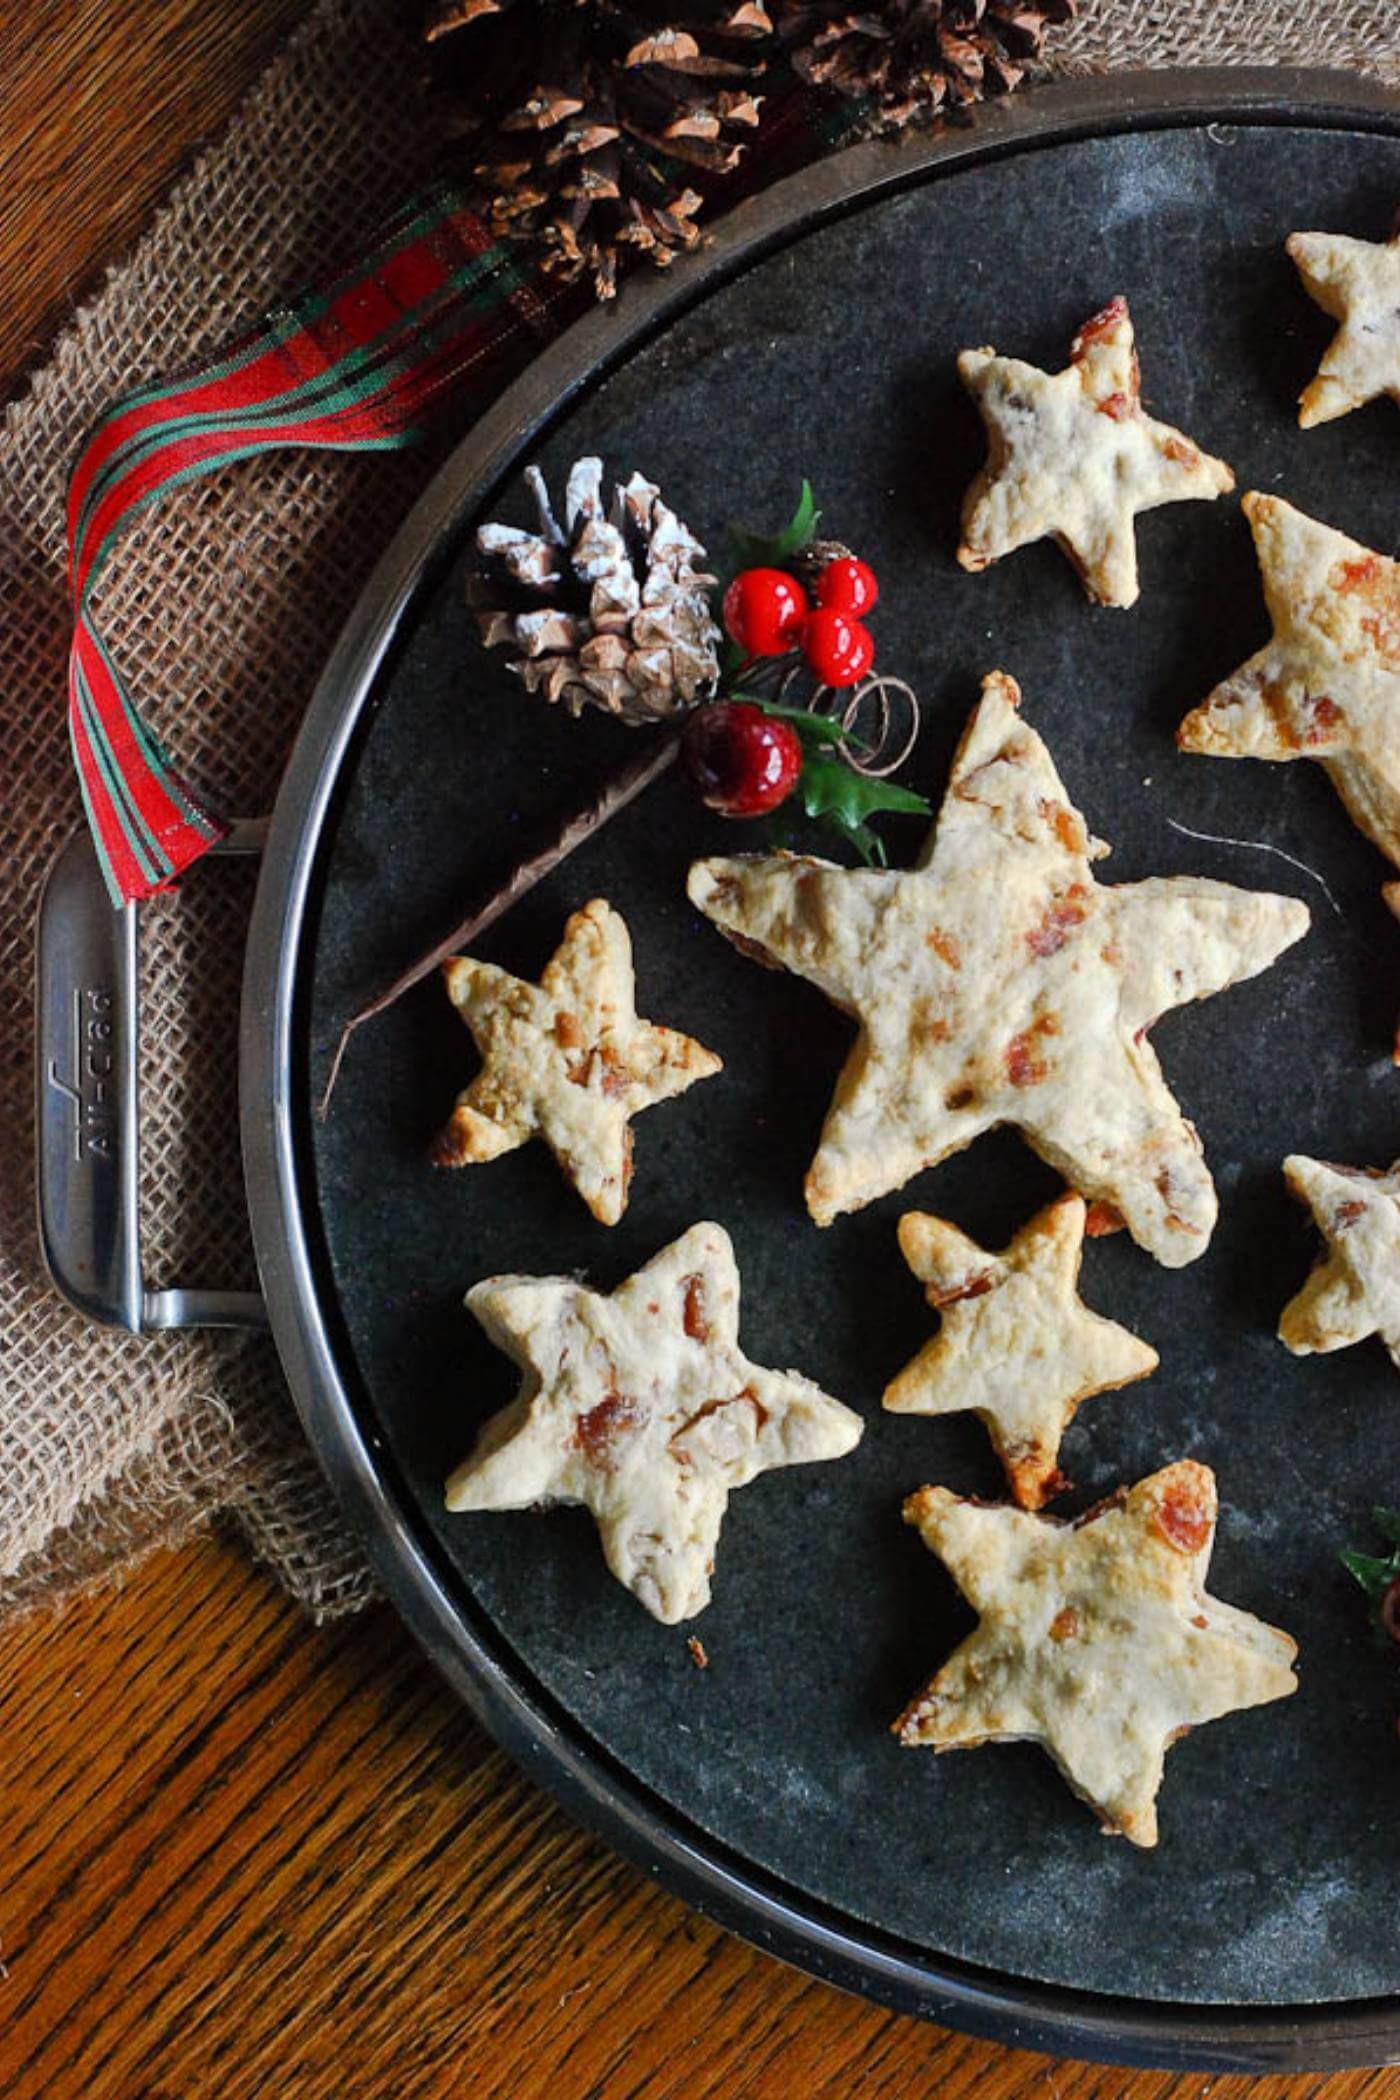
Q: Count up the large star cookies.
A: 1